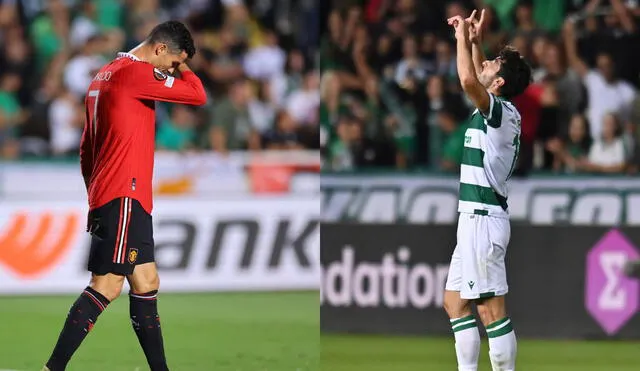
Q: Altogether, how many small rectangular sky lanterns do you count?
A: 0